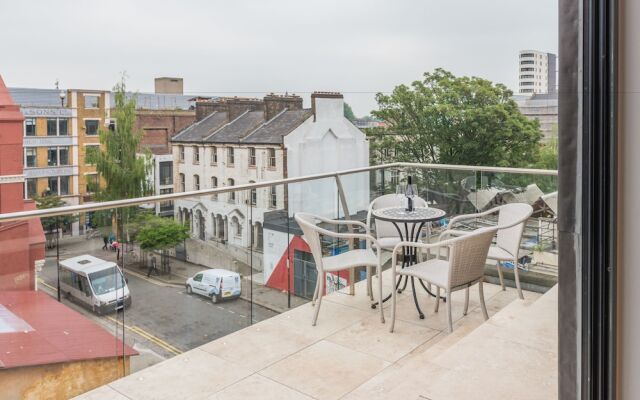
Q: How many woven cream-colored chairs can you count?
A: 4